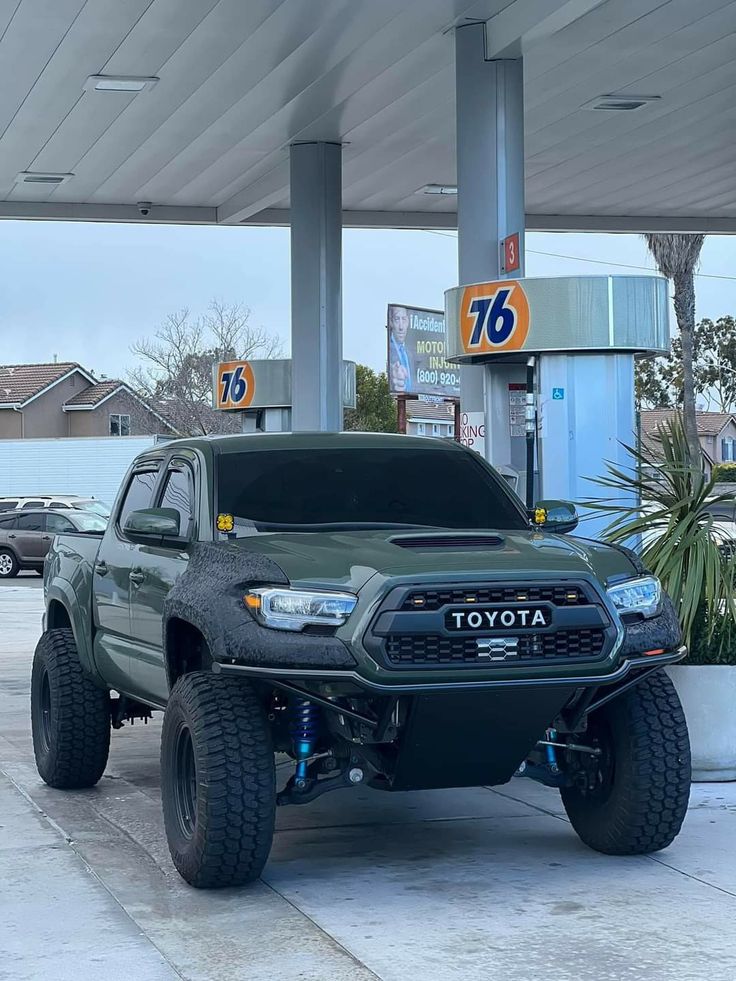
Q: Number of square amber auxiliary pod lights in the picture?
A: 2